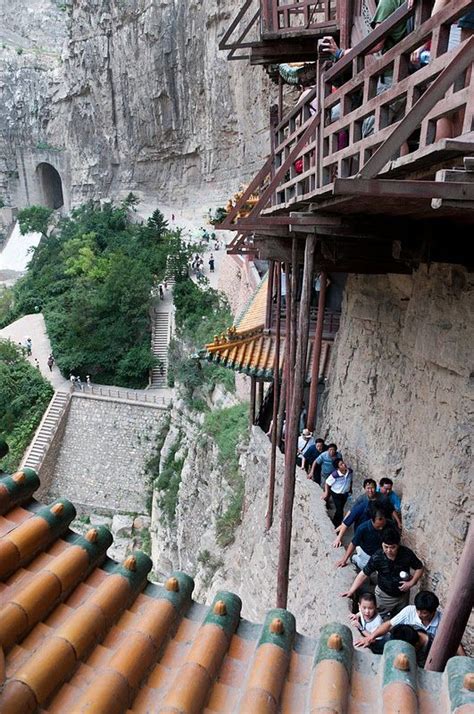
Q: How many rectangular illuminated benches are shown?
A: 0